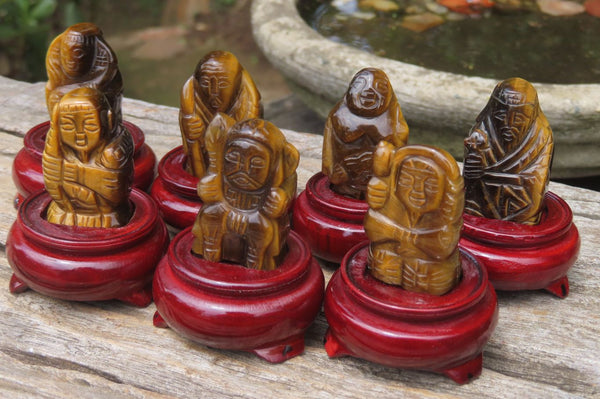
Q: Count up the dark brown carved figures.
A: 7